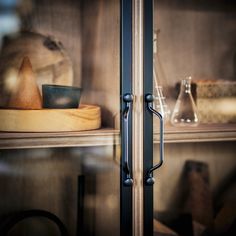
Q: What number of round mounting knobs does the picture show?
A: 4